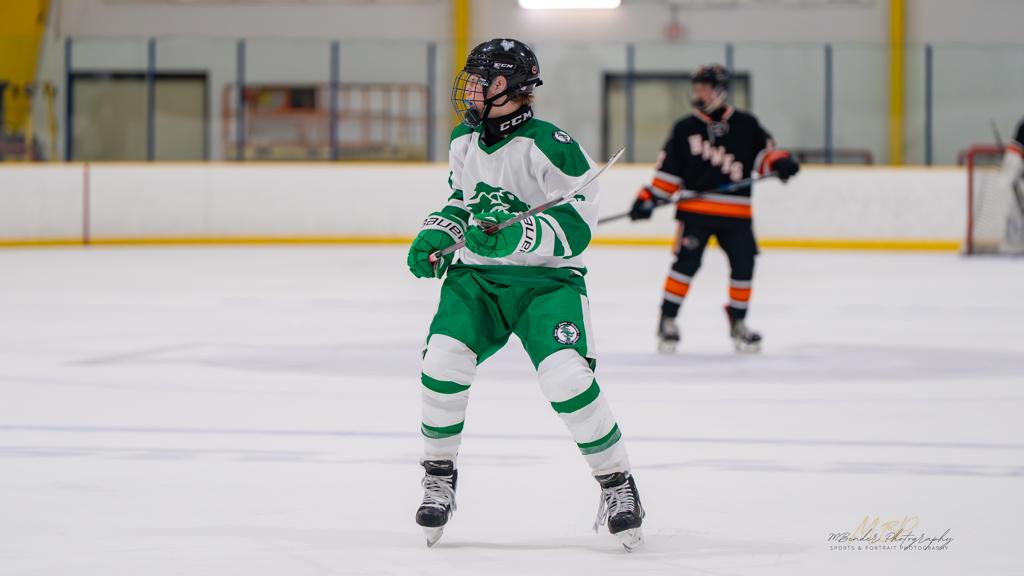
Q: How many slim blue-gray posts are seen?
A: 9